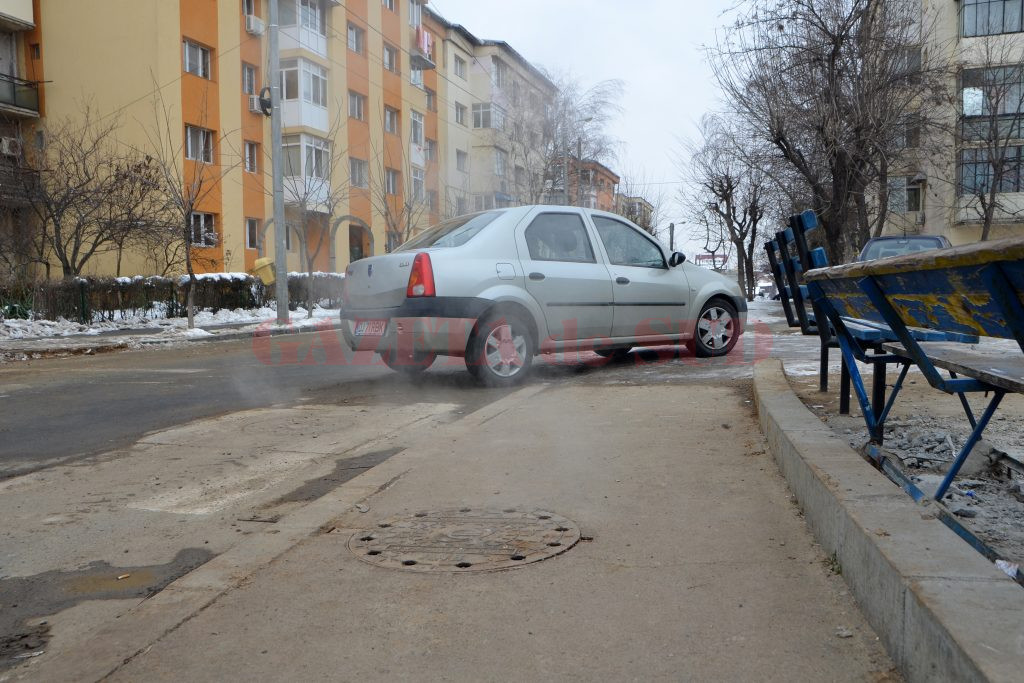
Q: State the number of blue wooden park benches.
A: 2